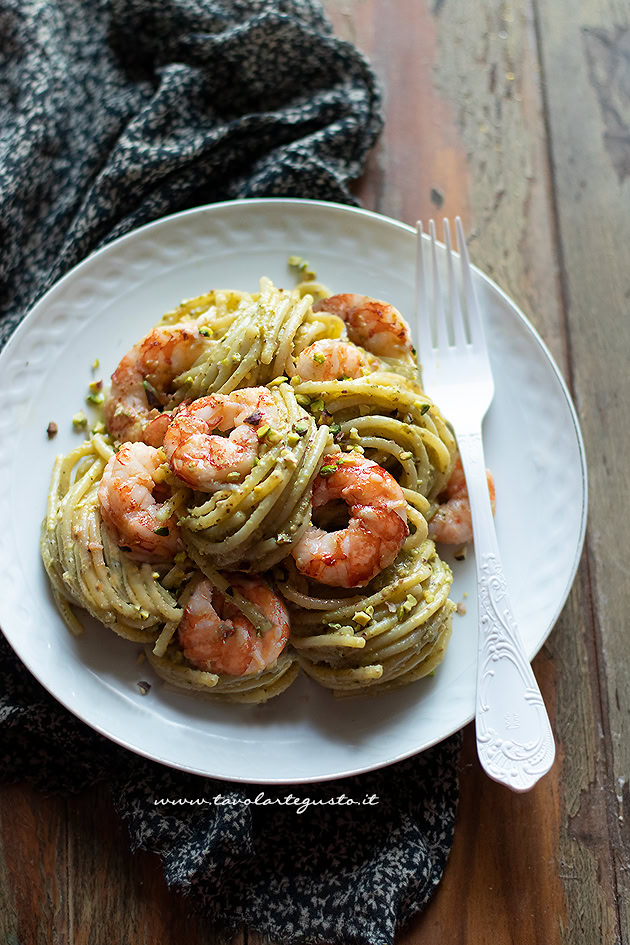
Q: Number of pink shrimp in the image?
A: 8